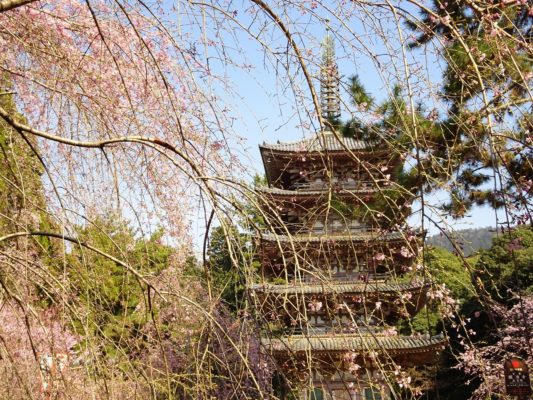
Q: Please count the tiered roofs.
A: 5